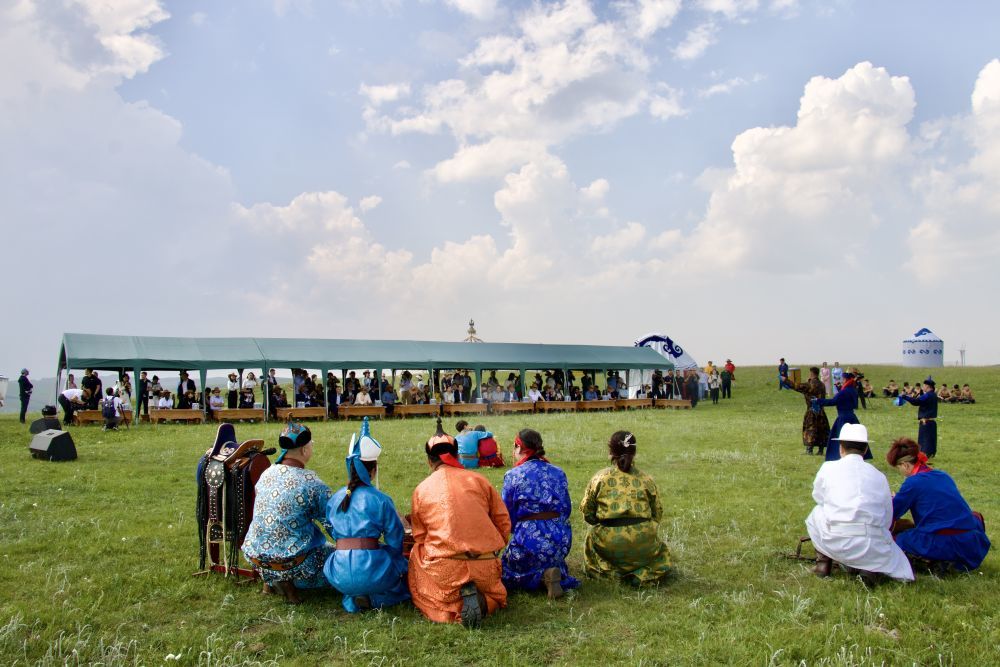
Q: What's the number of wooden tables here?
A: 12